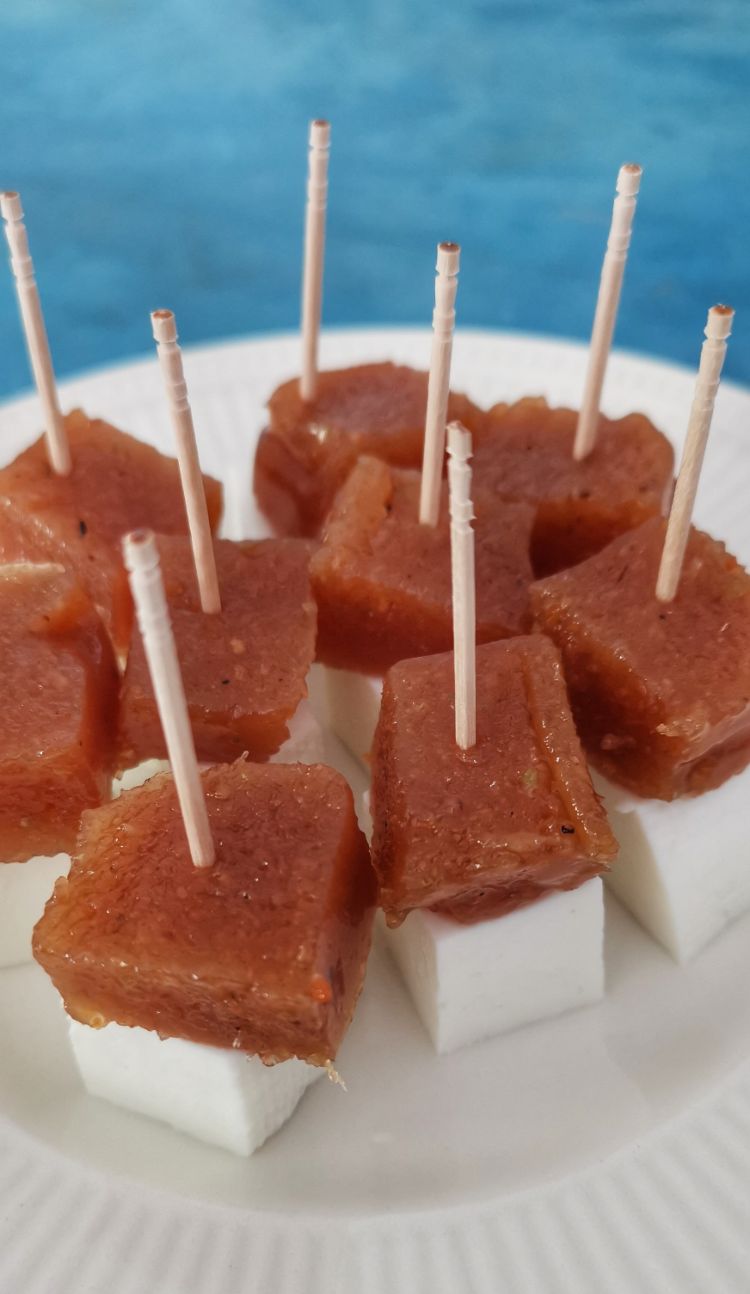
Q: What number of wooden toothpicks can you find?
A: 8